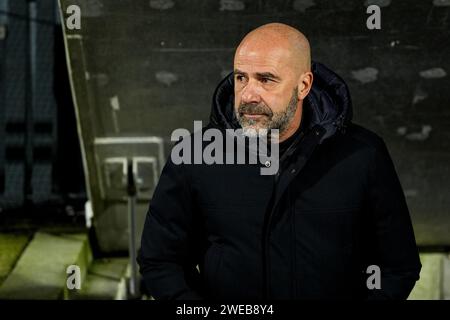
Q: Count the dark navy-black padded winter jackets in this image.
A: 1